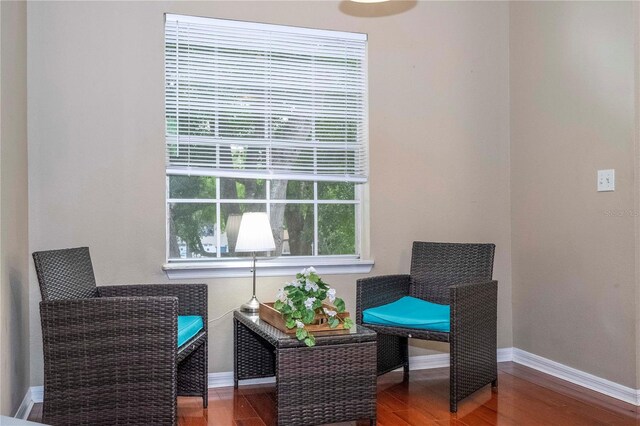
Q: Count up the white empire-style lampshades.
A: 1